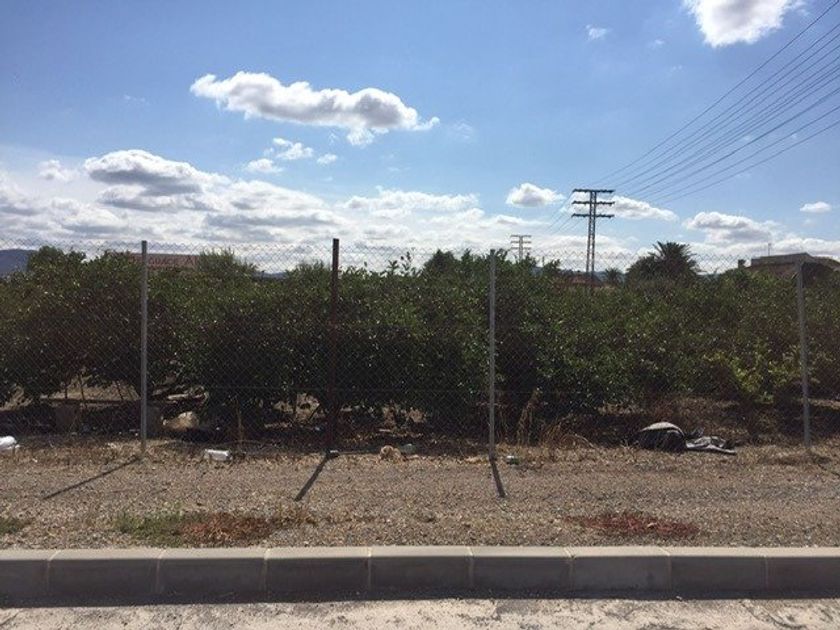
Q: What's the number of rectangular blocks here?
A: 9